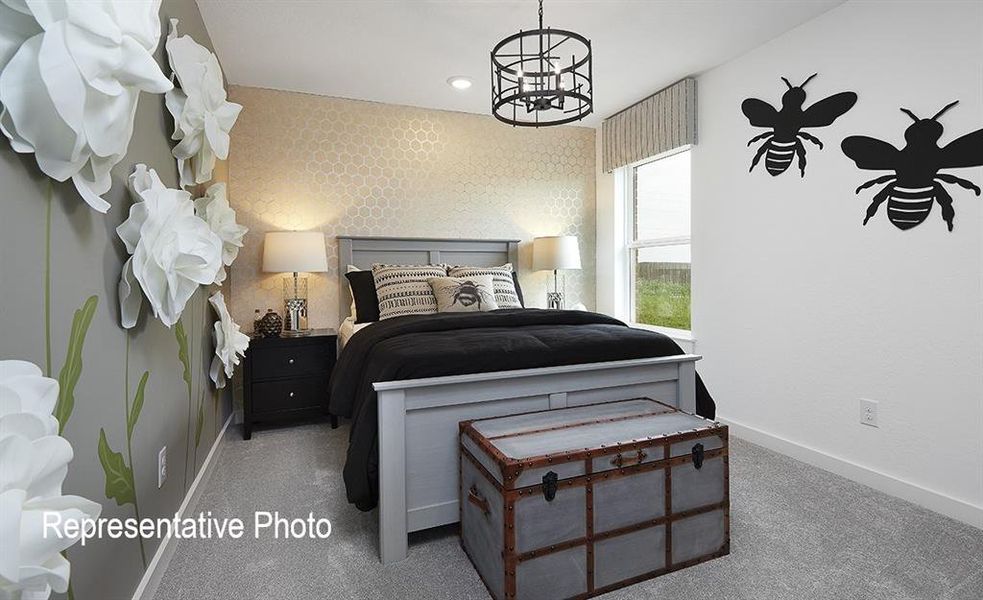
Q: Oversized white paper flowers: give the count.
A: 6